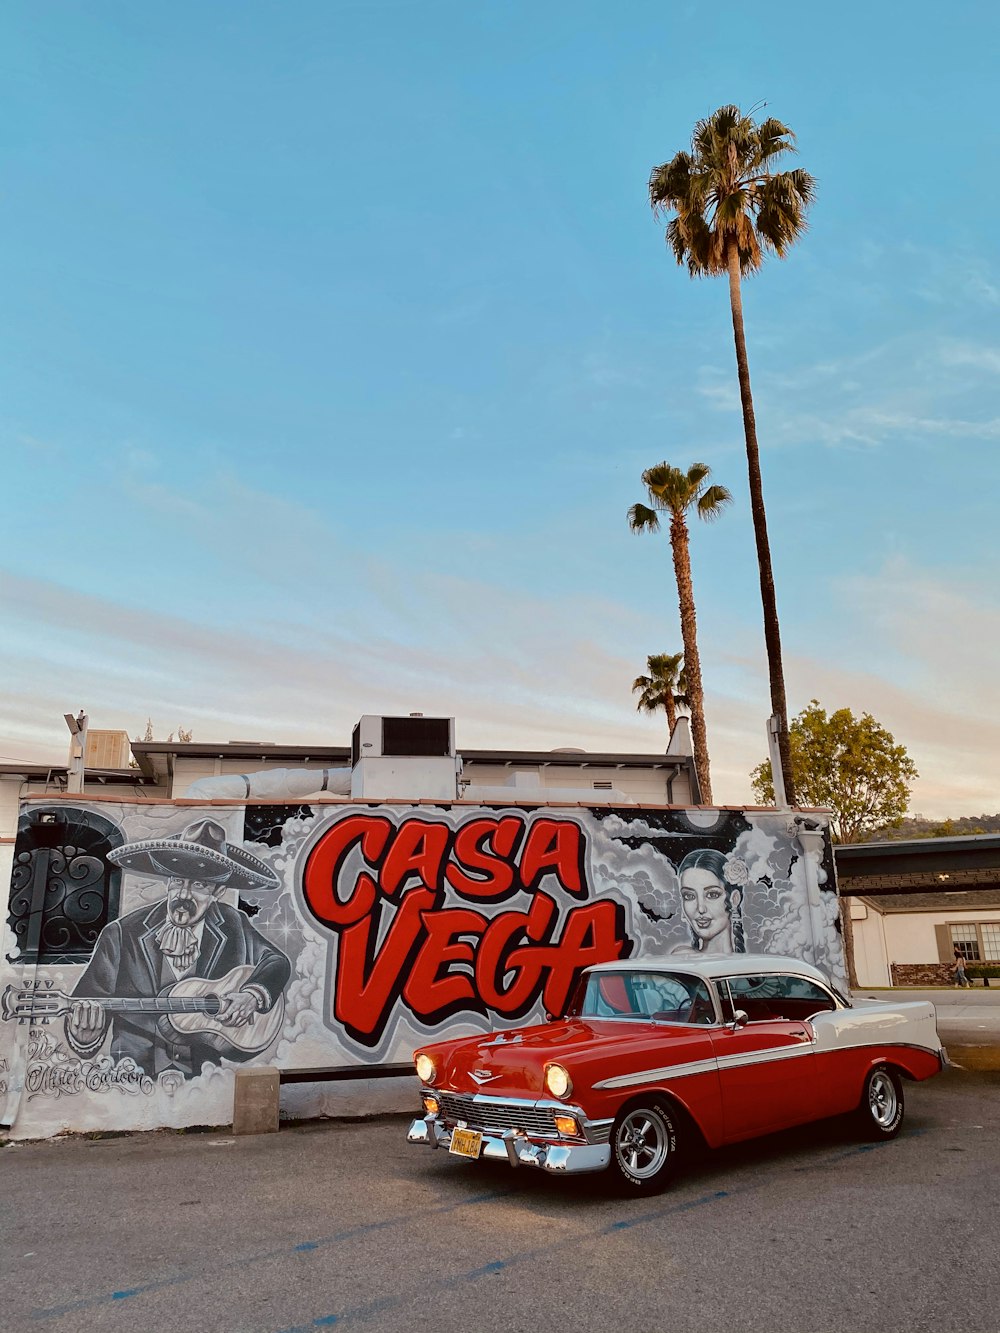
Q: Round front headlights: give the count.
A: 2